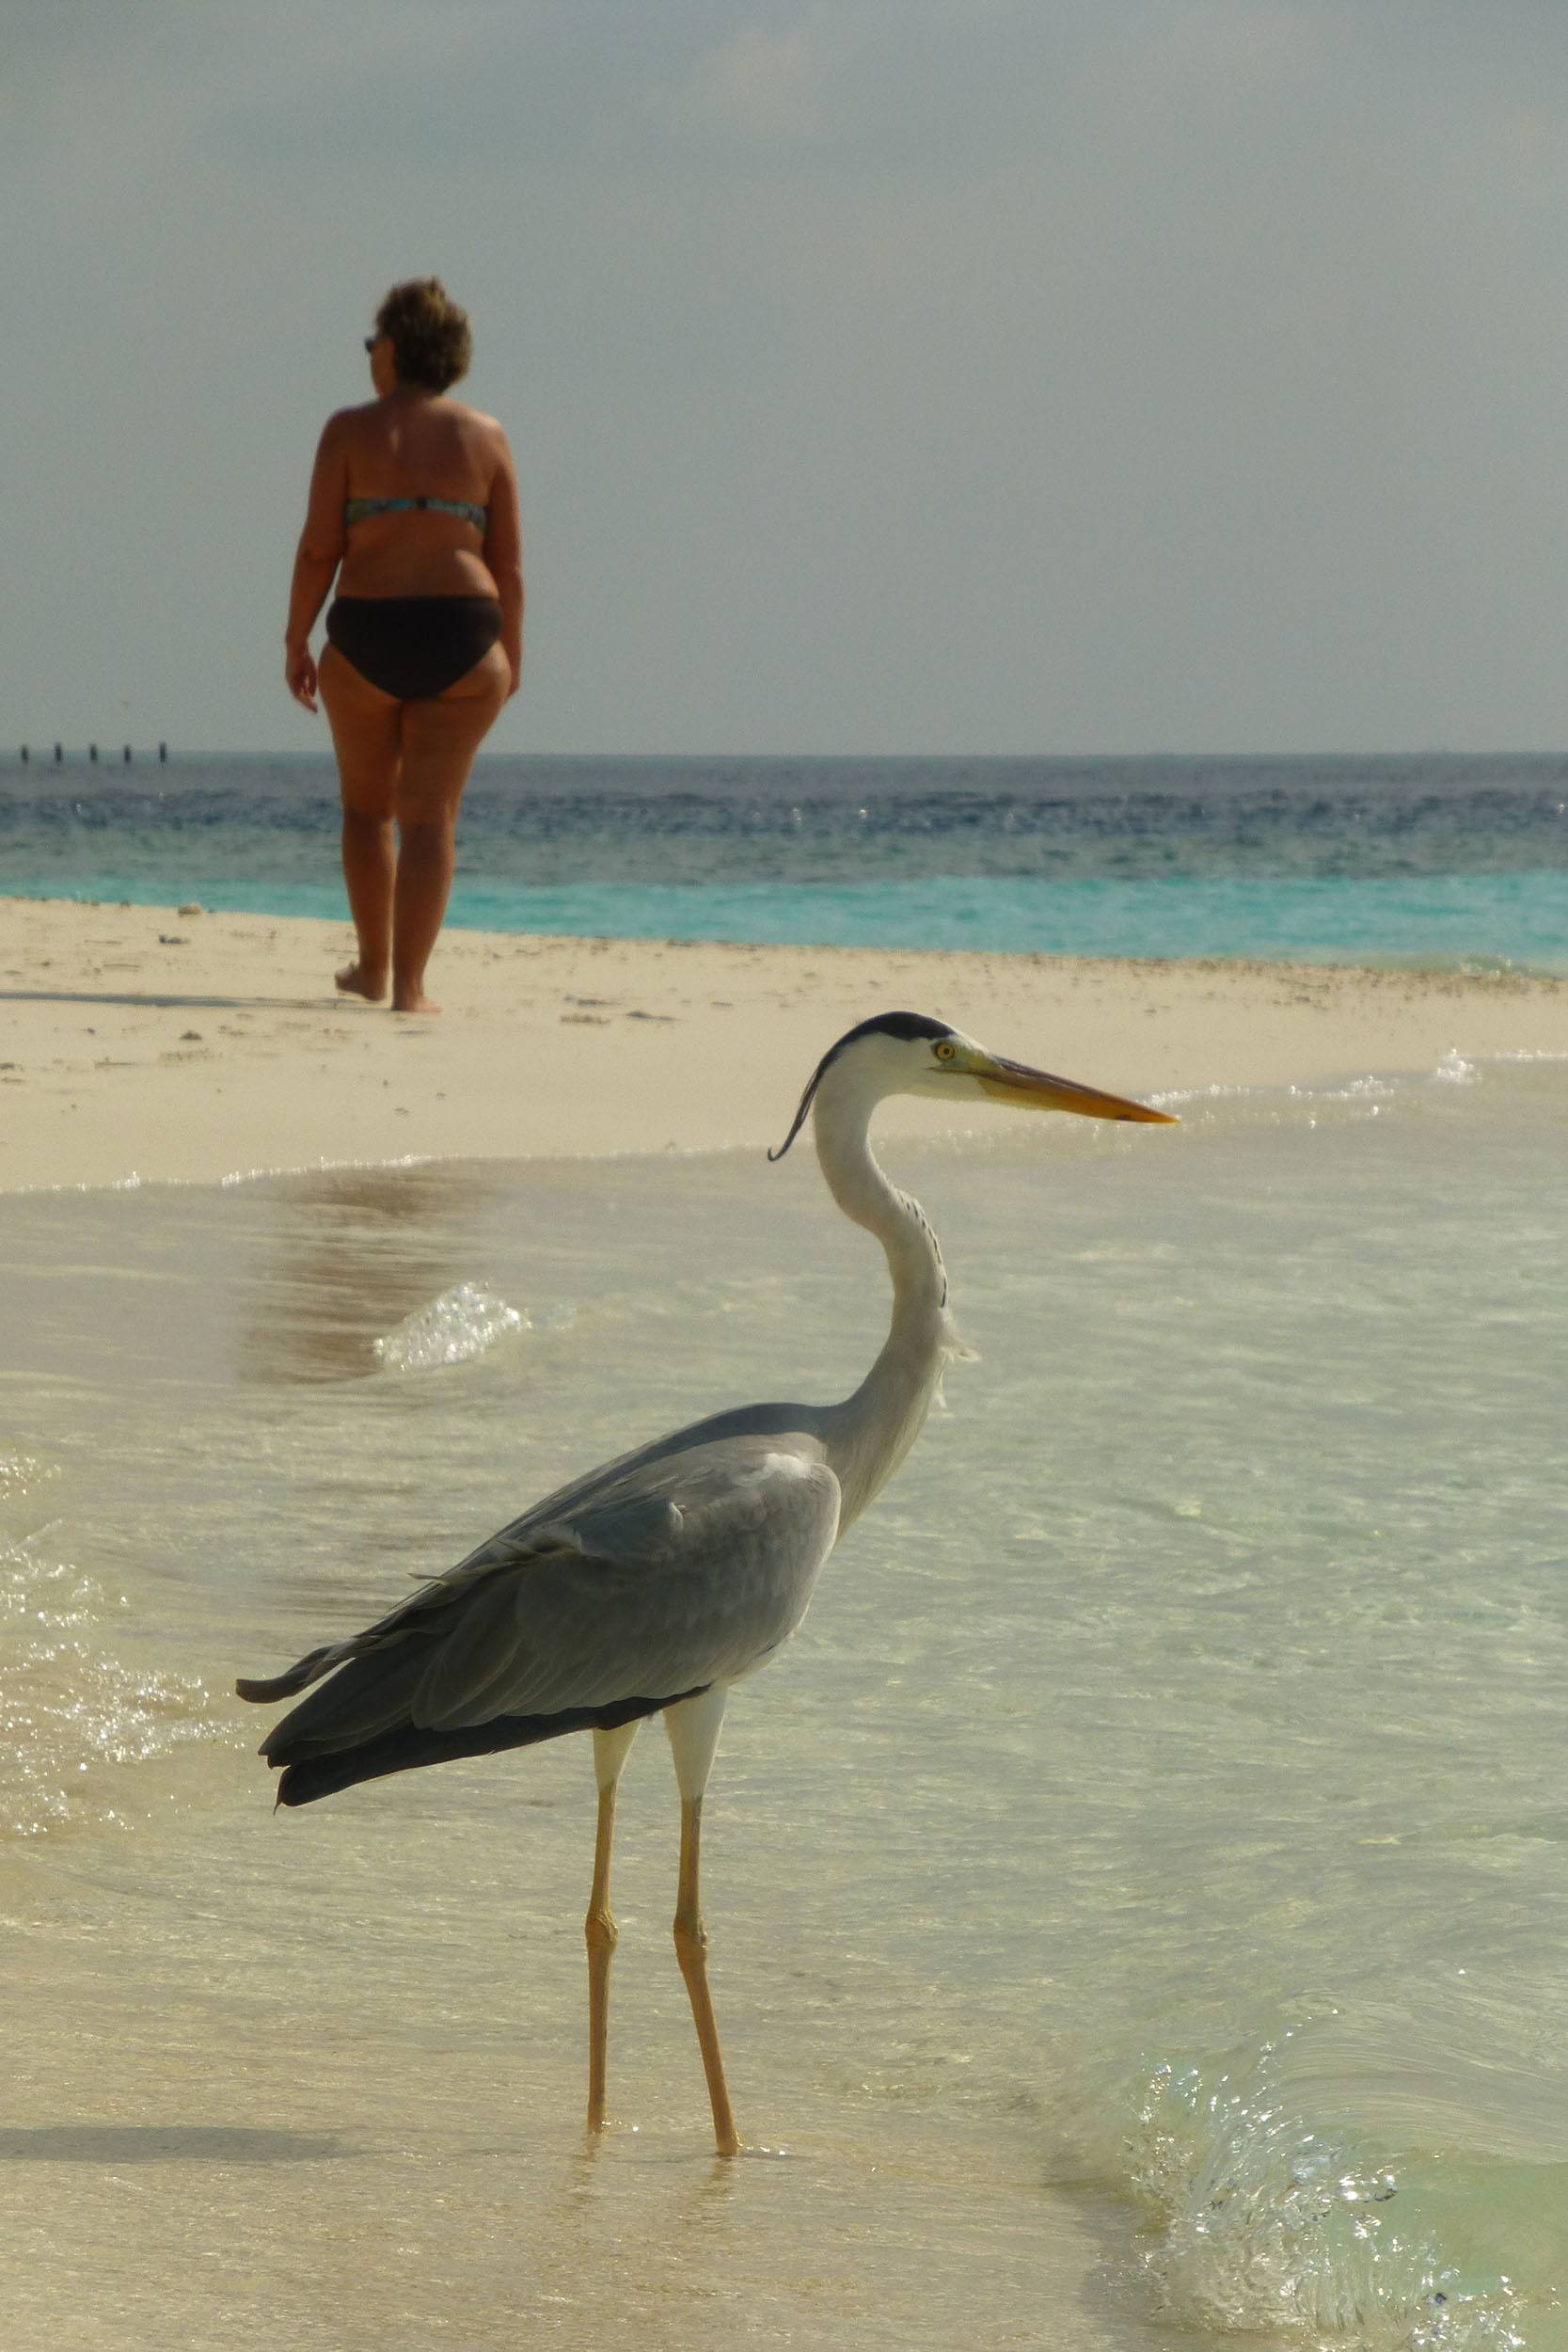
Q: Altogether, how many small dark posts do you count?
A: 5